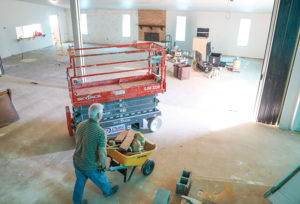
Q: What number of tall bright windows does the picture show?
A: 4